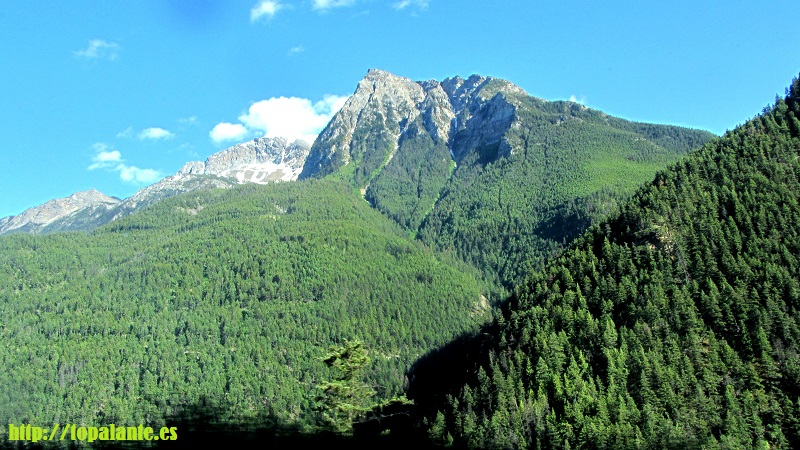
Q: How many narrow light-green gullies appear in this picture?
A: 2